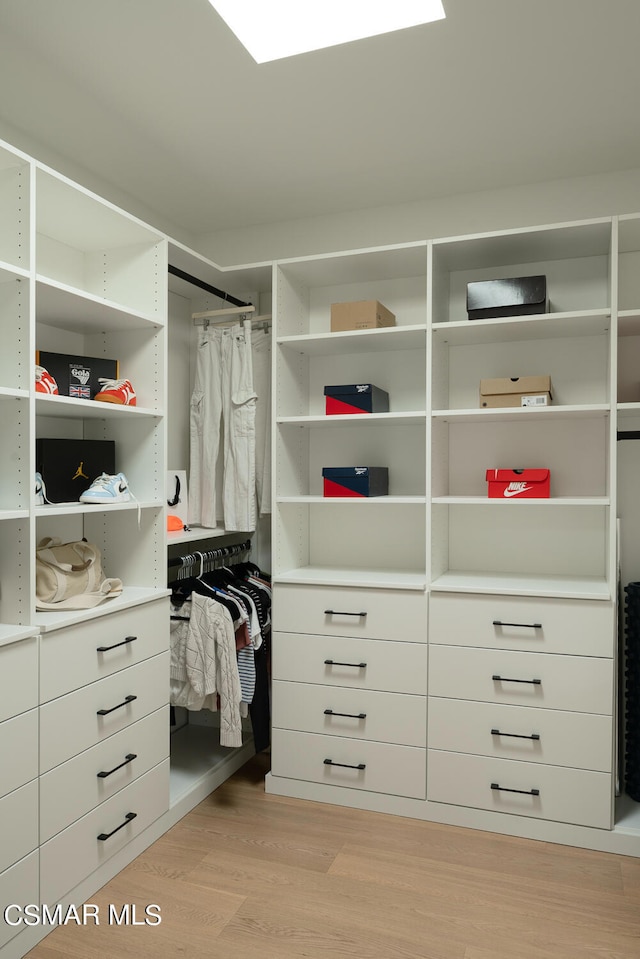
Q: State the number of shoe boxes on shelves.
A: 8